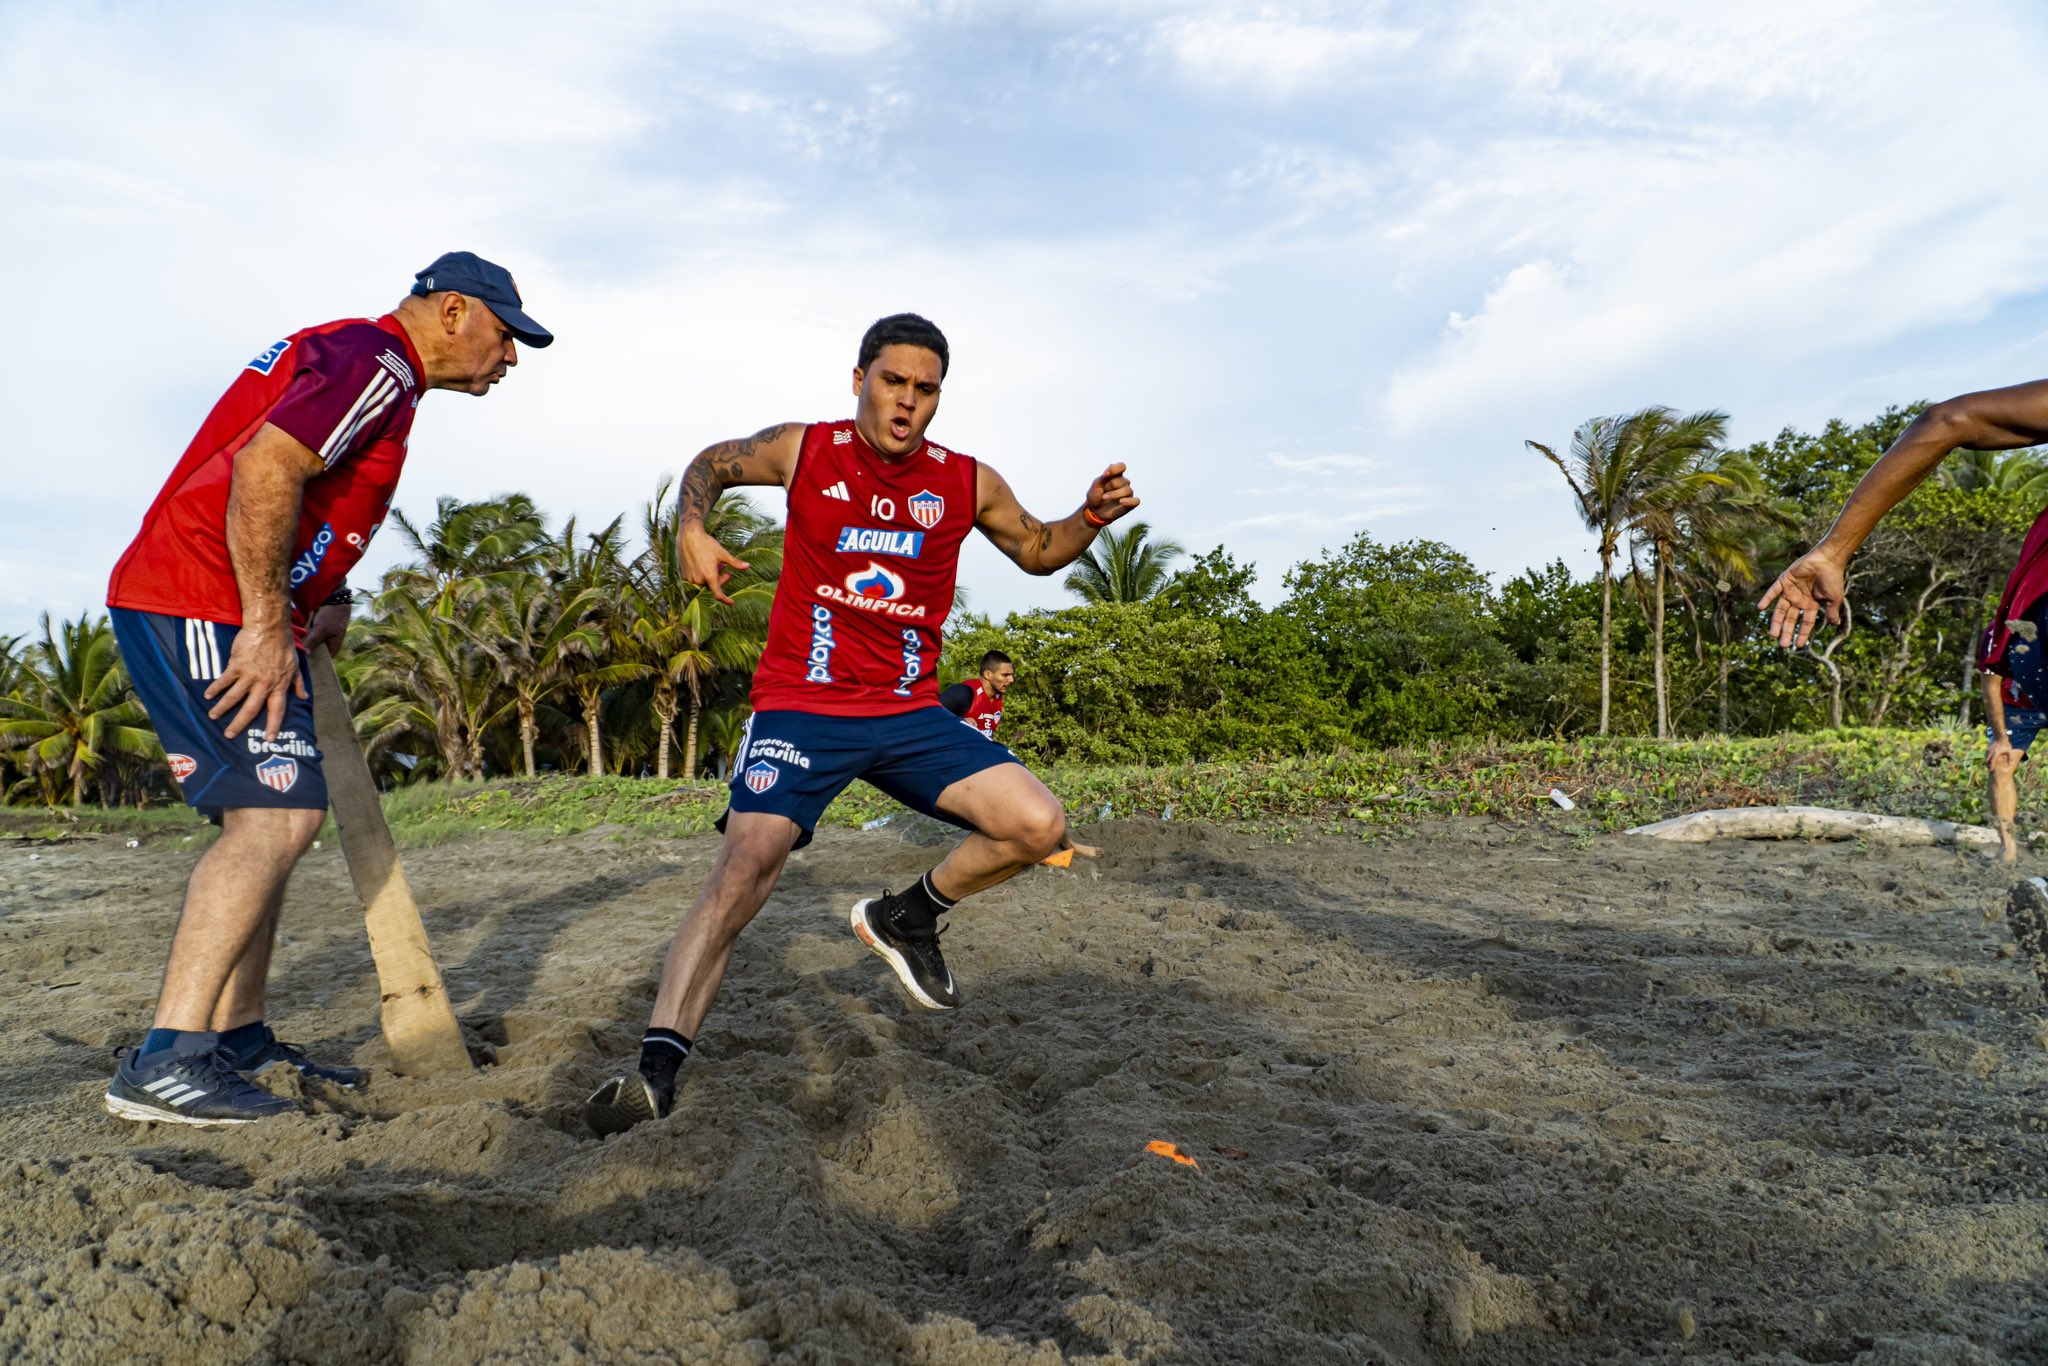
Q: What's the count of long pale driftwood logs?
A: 1